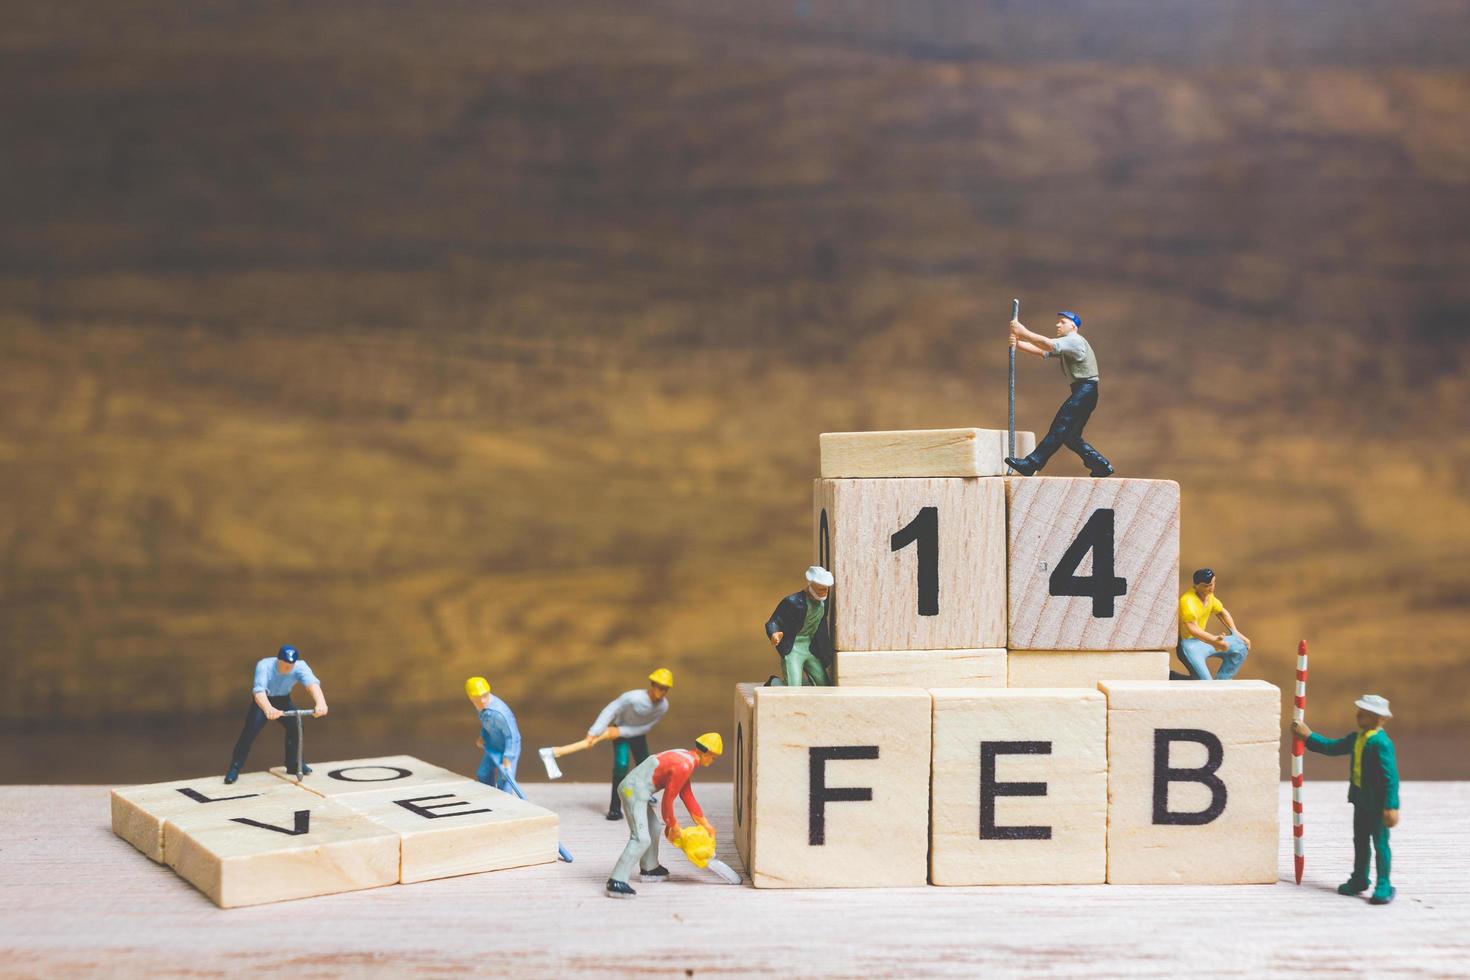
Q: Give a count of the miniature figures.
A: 8